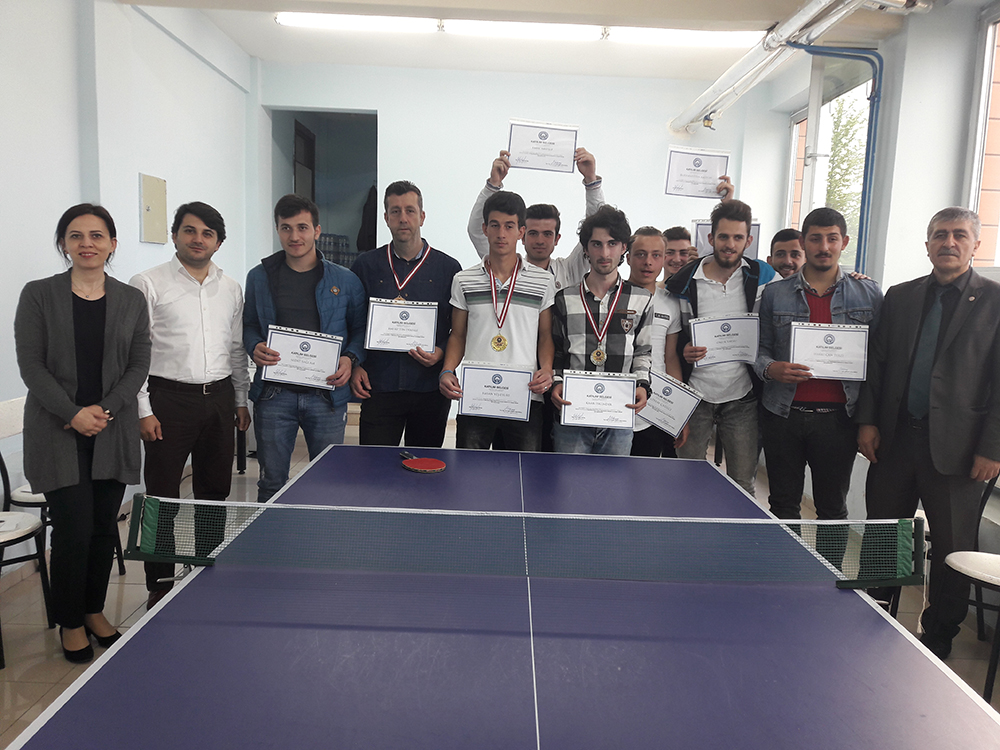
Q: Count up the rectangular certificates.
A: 10